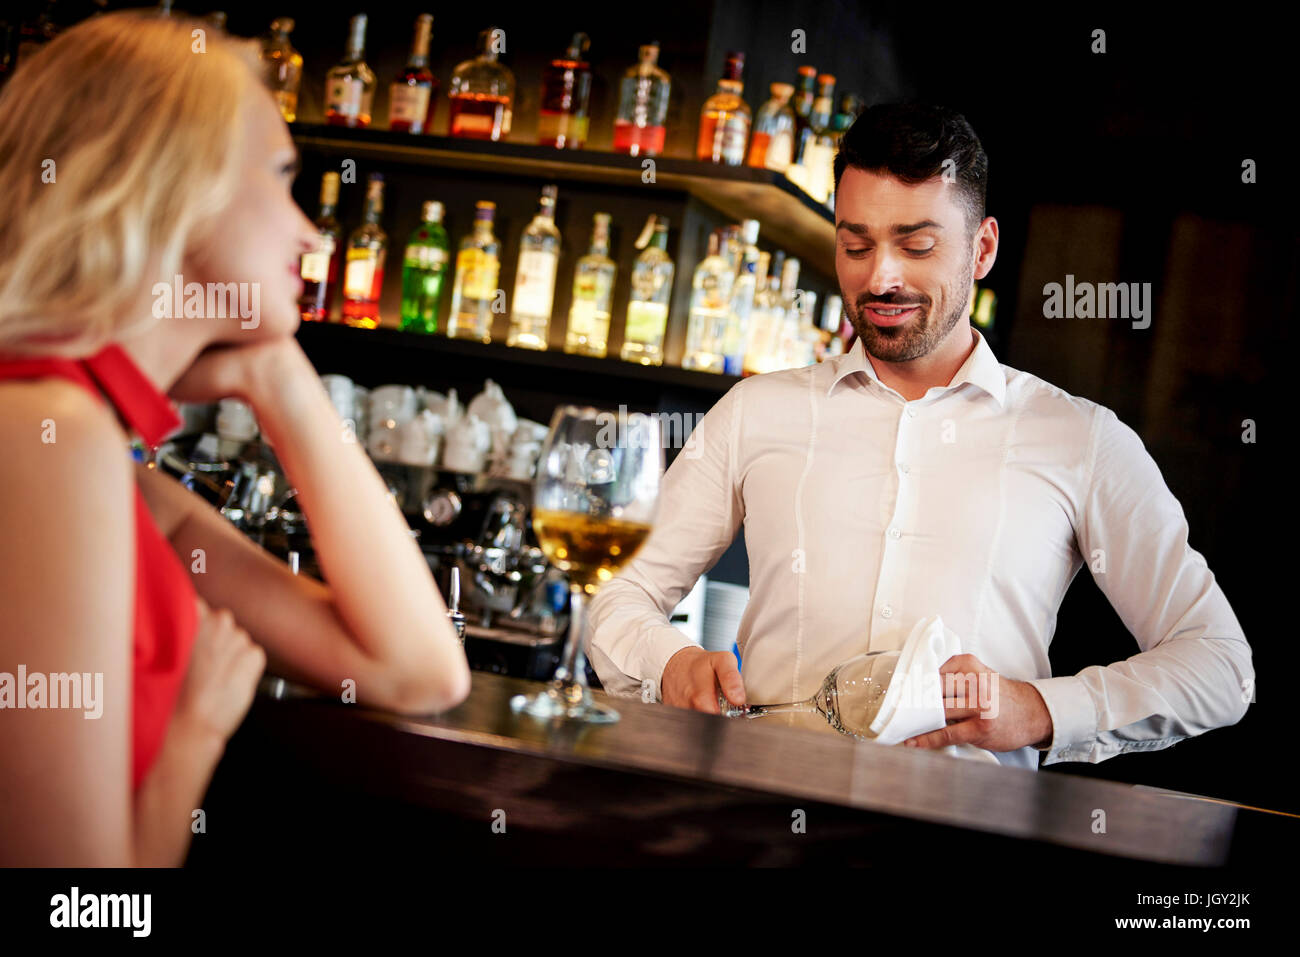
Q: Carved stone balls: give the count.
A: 0